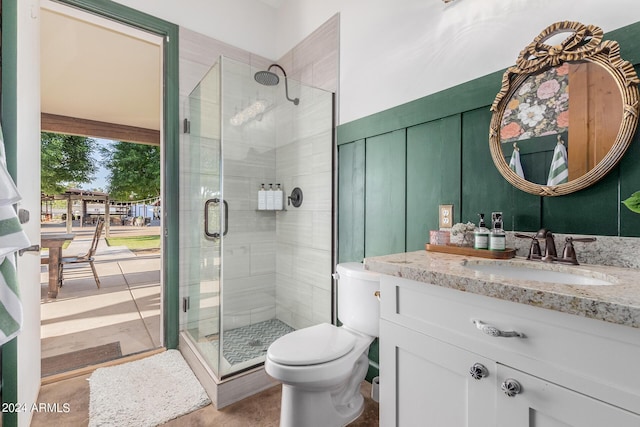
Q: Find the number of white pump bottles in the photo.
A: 3